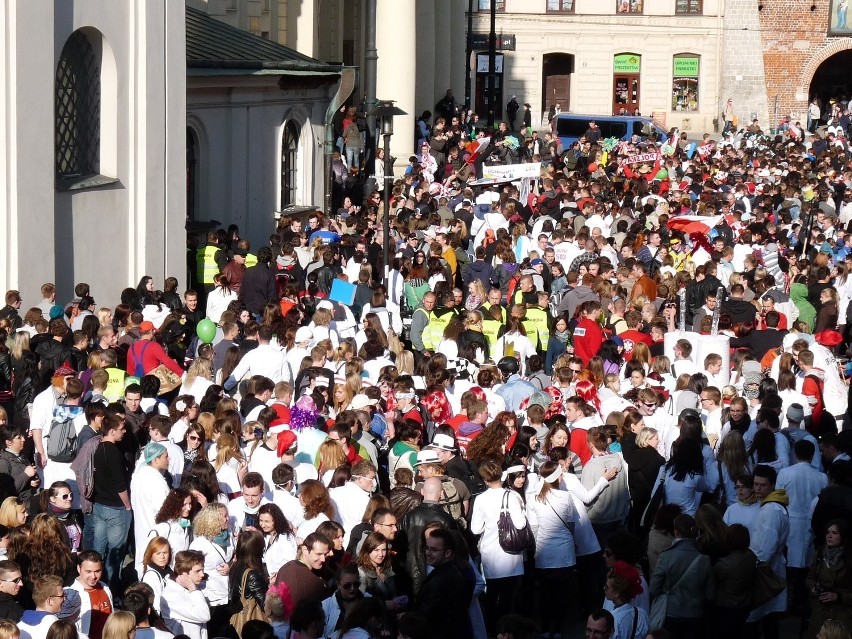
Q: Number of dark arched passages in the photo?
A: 1